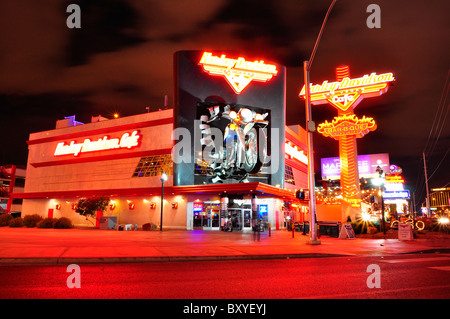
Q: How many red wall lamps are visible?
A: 6